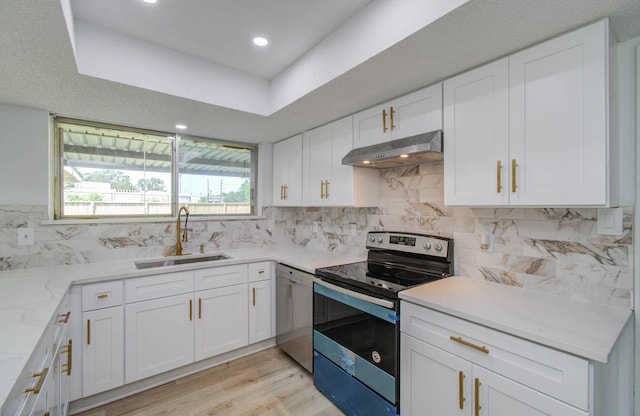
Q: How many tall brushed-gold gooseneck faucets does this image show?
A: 1